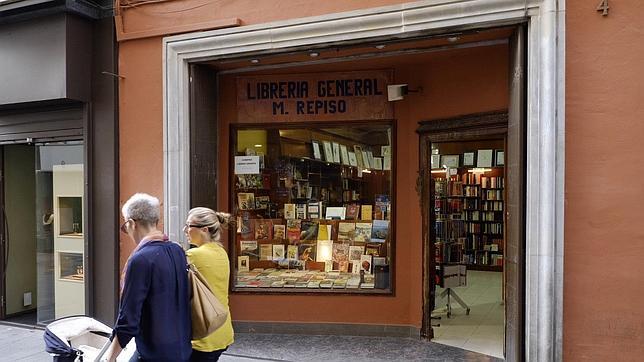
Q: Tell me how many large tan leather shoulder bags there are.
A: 1